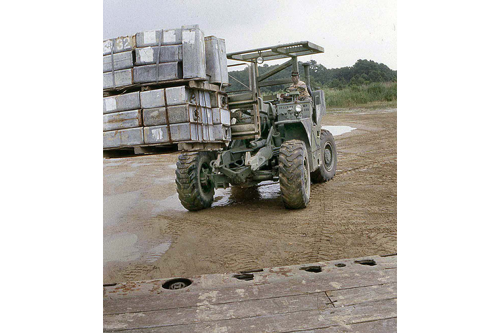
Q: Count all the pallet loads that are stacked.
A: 2